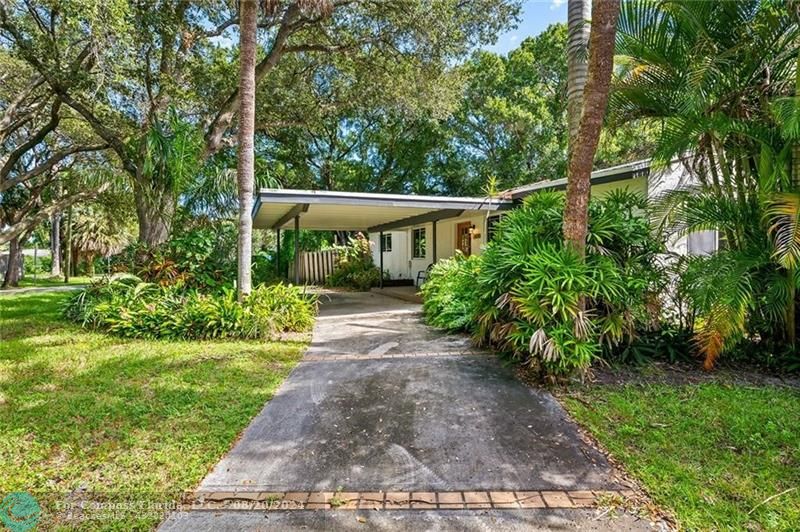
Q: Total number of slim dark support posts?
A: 4